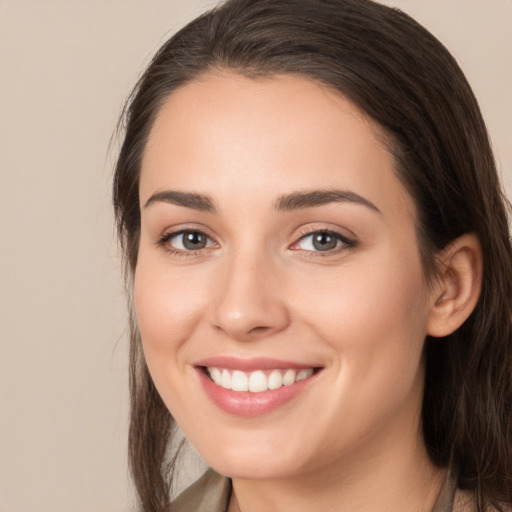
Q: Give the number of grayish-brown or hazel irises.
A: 2